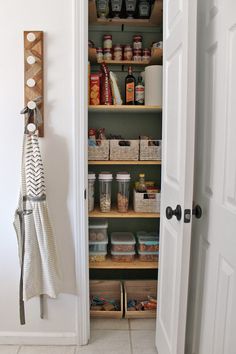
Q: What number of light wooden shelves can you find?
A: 6